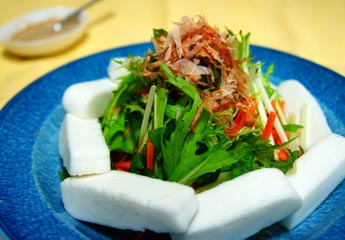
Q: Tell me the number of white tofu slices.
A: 7